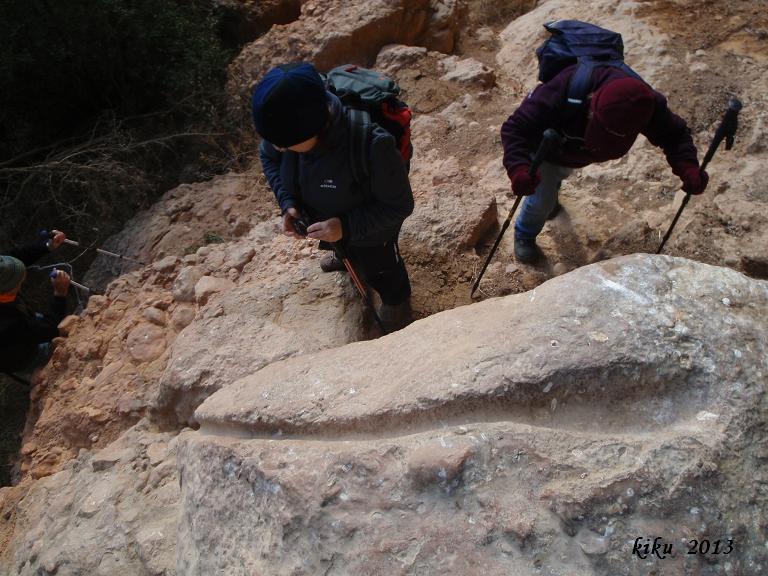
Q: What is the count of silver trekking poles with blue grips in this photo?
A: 2